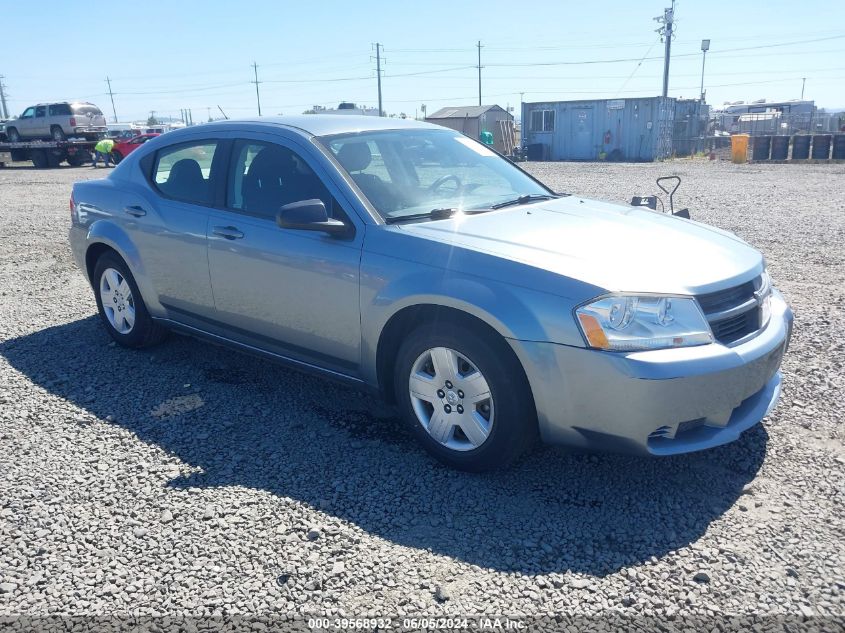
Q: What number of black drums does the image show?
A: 5